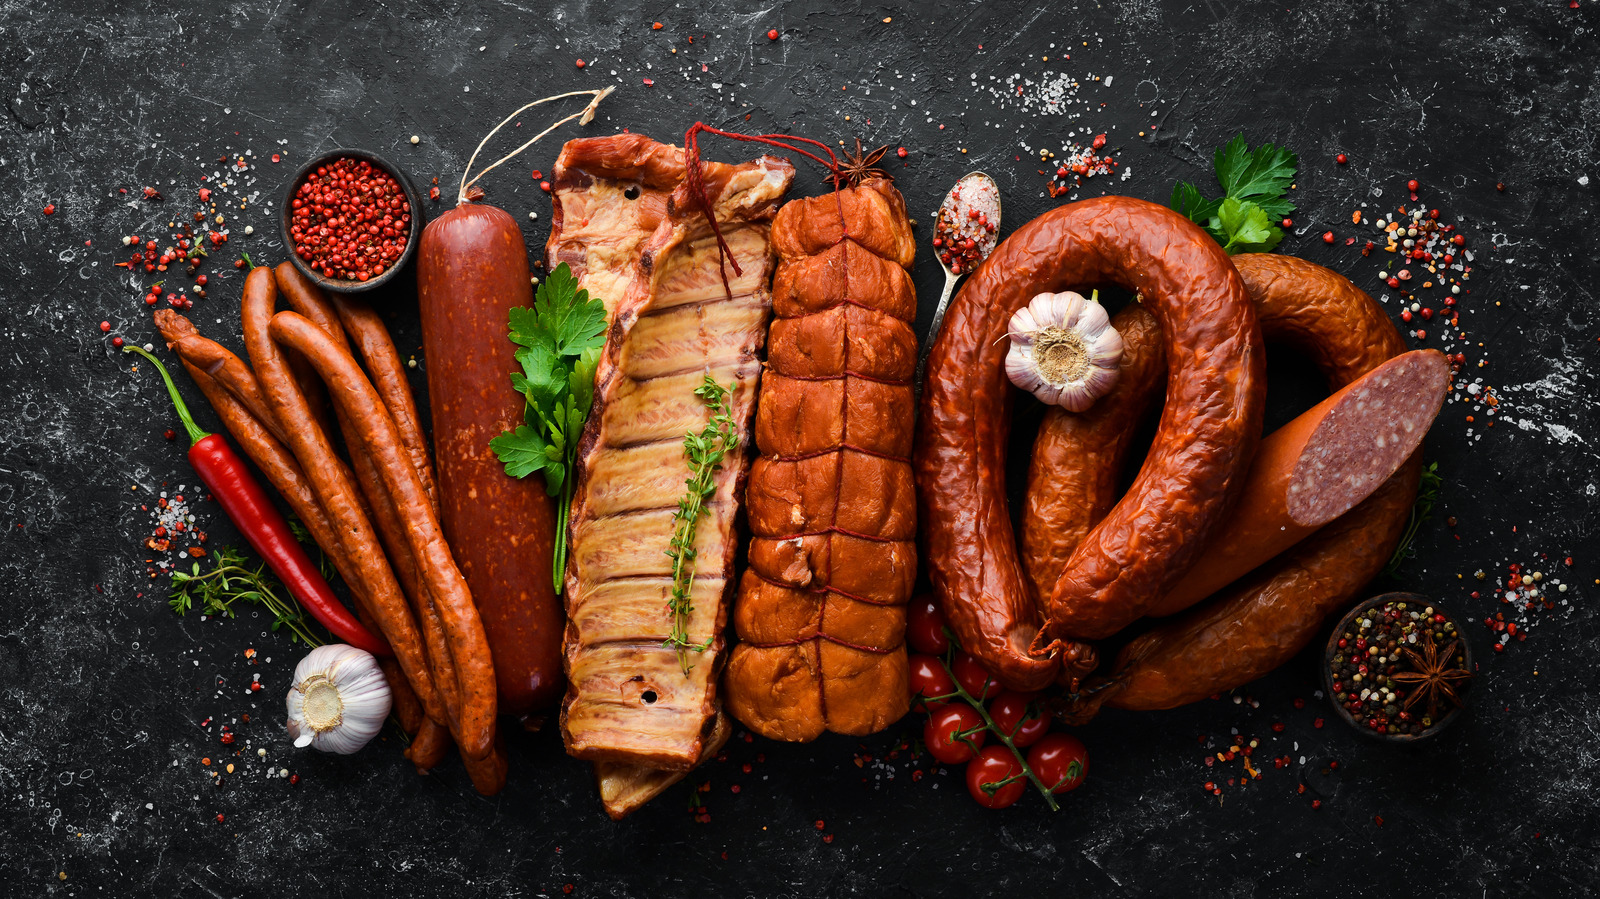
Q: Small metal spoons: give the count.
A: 1